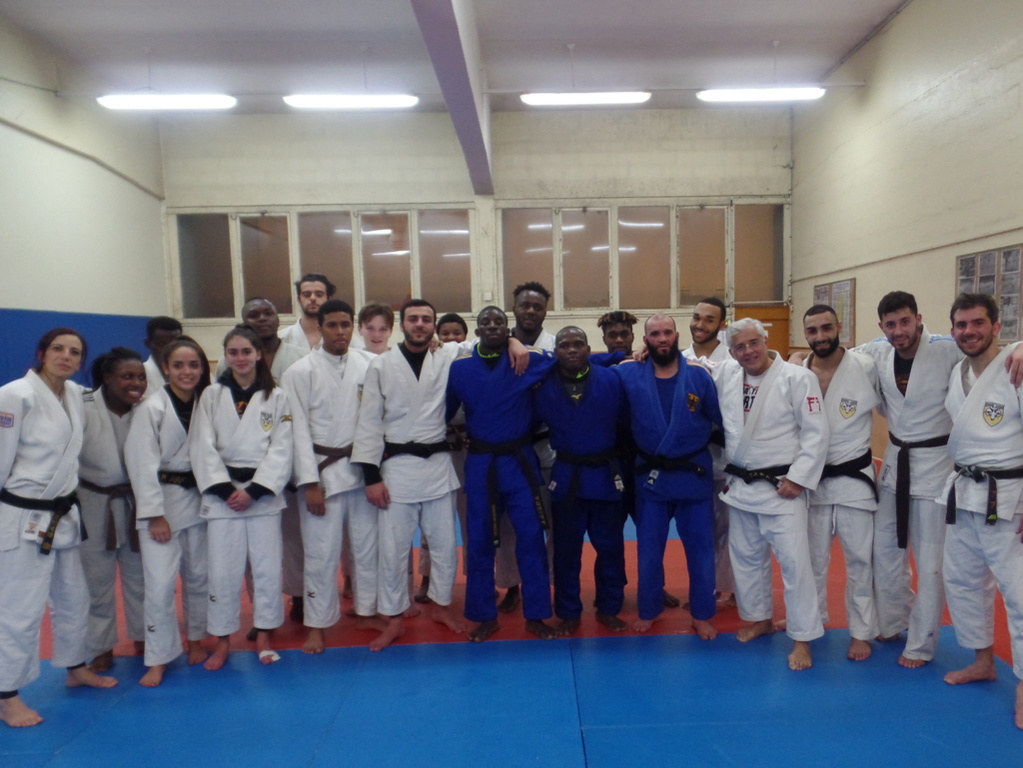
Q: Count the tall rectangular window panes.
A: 10